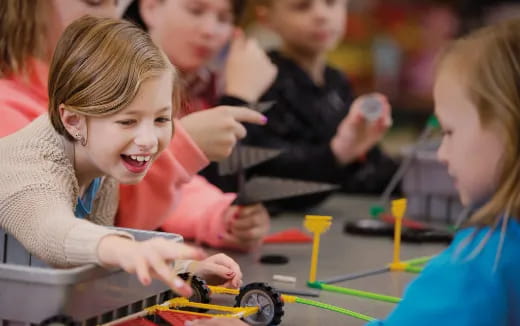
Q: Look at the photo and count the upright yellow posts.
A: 2